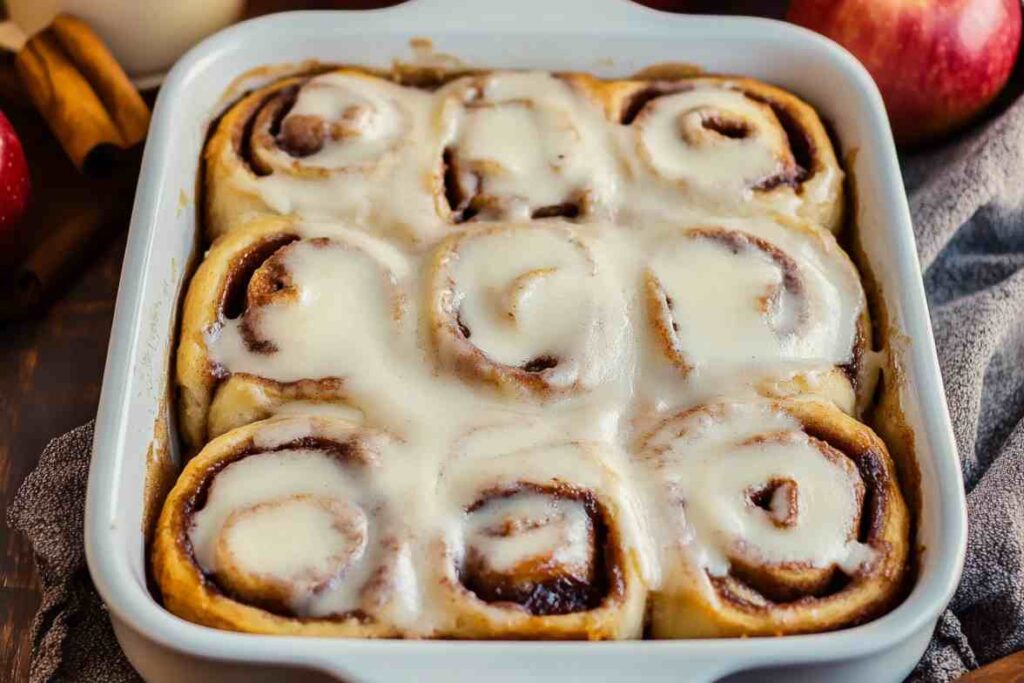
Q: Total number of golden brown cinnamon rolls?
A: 9